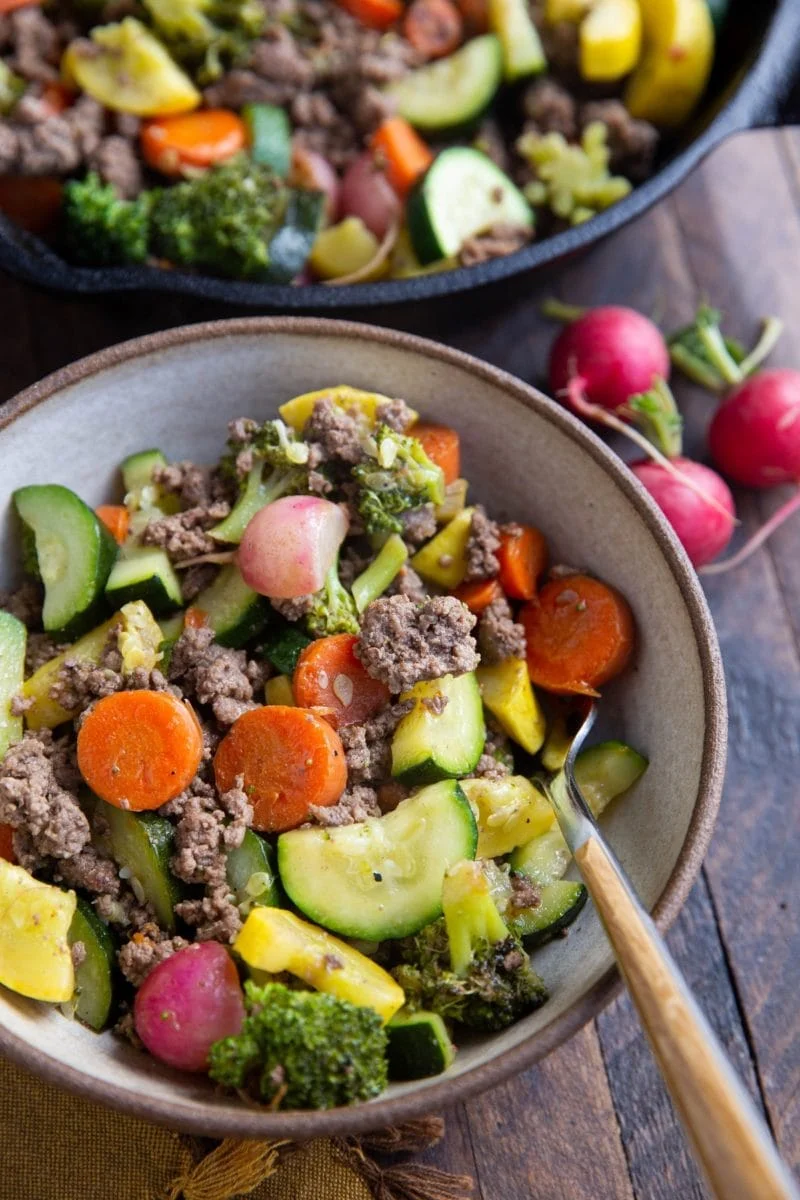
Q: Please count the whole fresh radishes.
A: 3